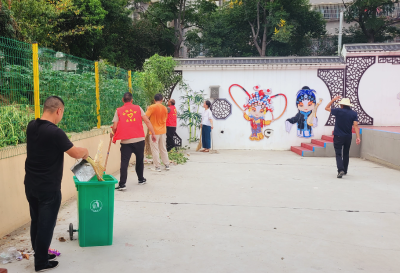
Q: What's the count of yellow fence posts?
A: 3